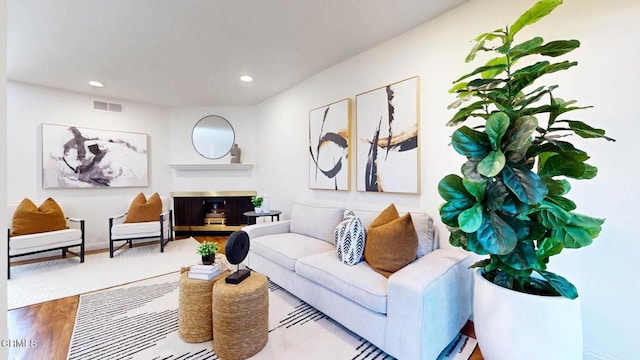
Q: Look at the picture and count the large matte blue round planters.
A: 0